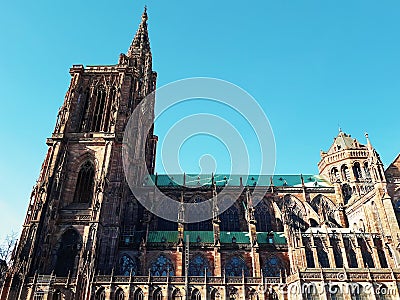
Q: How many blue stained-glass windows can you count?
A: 5